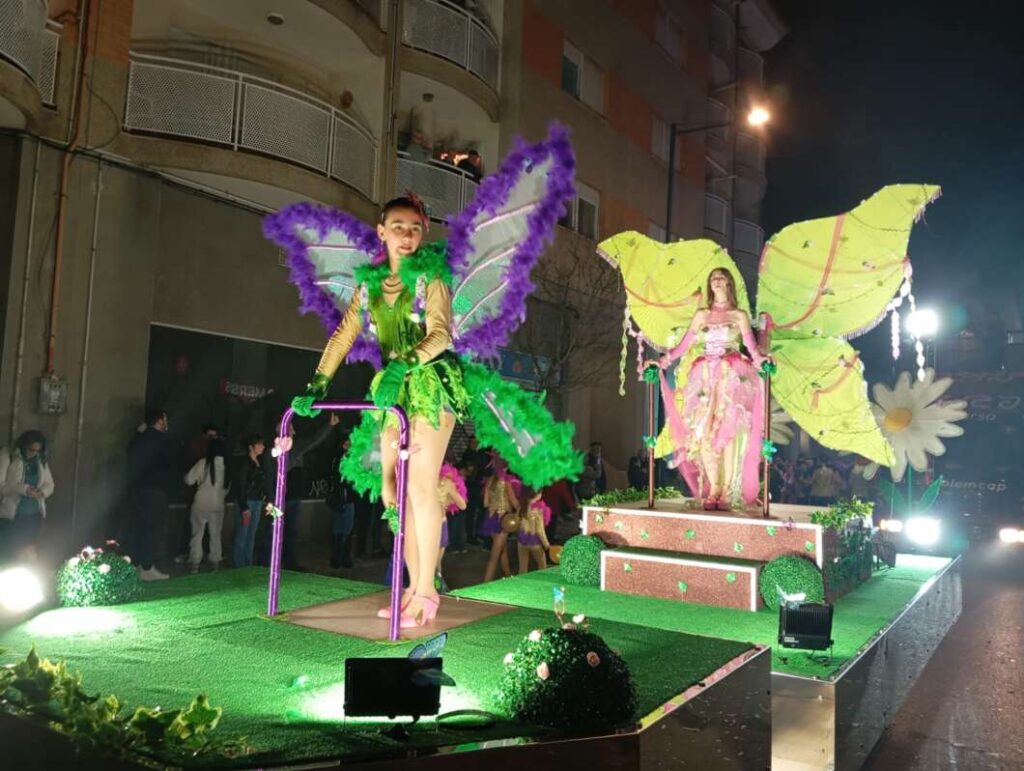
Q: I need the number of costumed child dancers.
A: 3